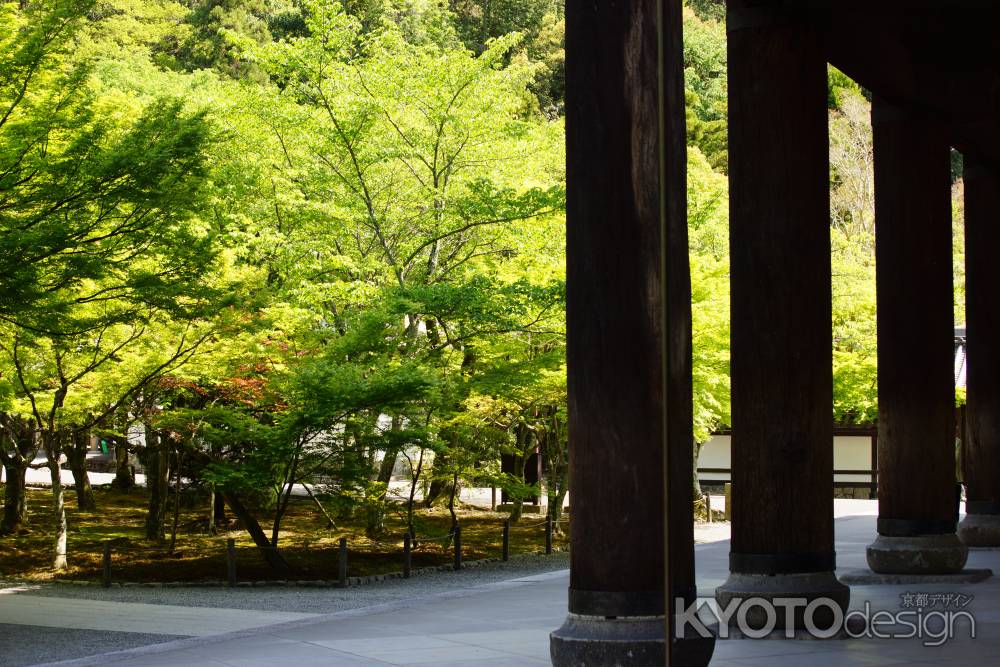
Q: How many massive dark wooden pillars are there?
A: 4